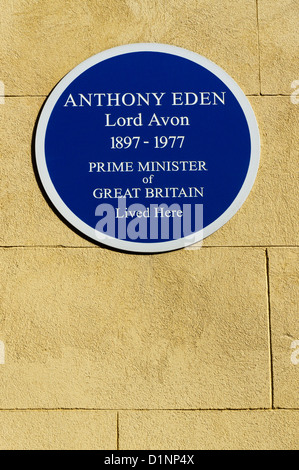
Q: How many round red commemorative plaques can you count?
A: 0